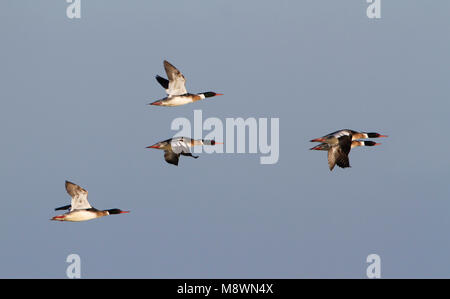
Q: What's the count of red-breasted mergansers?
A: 5